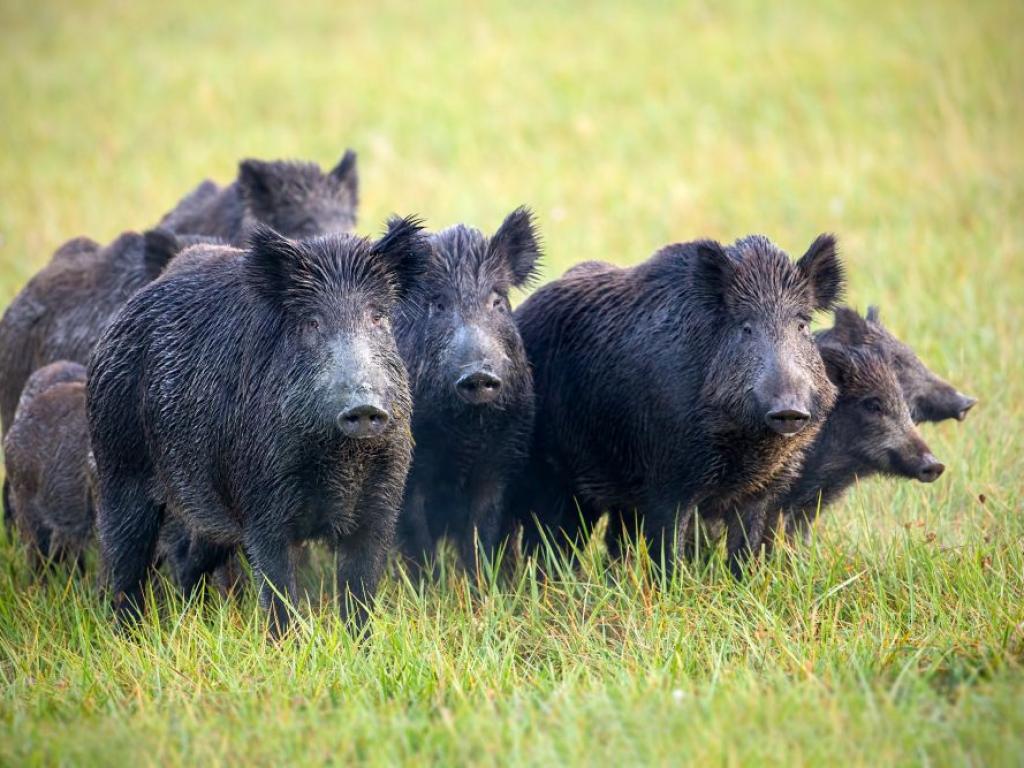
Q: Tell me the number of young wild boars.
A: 3